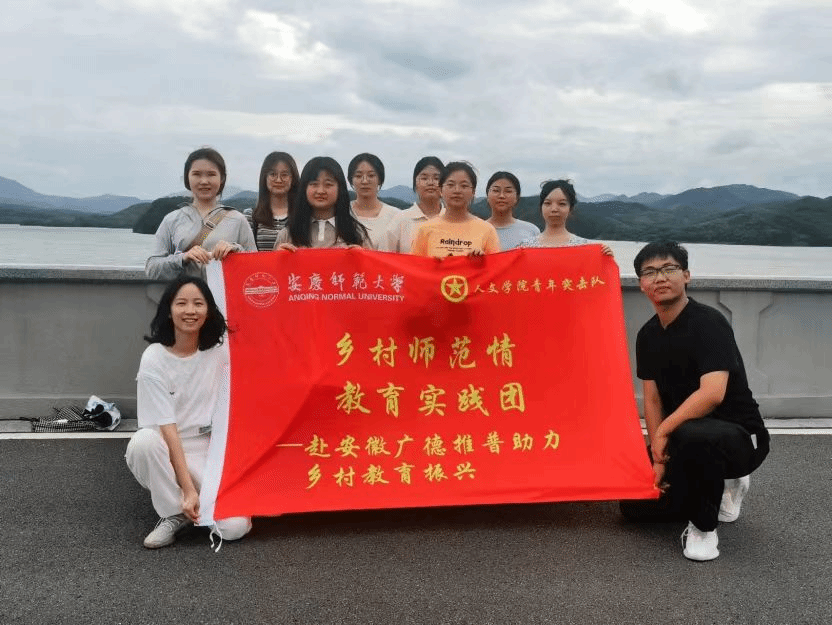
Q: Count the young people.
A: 10